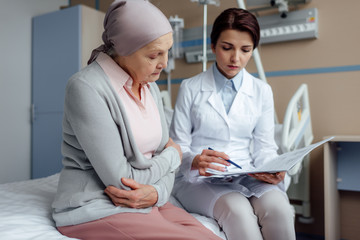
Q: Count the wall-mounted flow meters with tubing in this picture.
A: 0